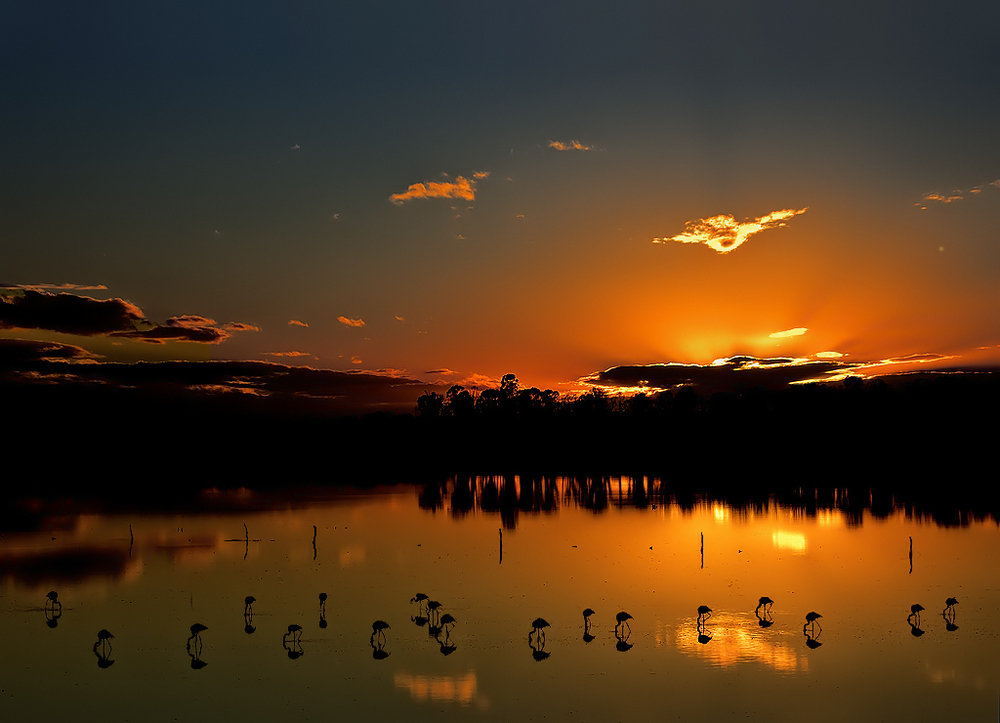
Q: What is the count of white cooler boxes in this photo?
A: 0